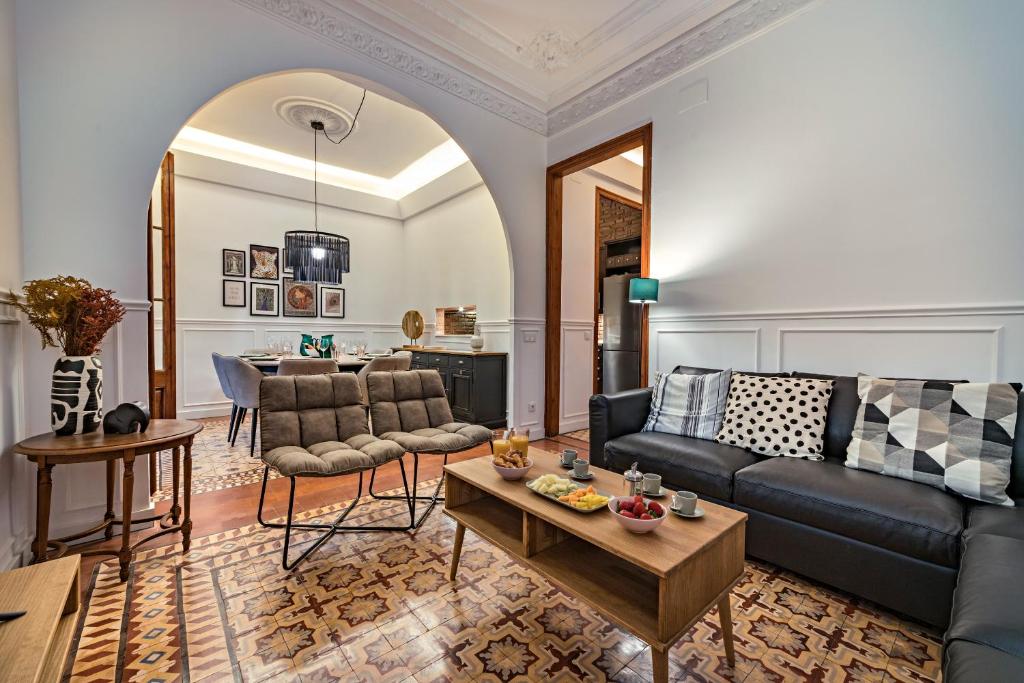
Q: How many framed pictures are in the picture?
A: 7